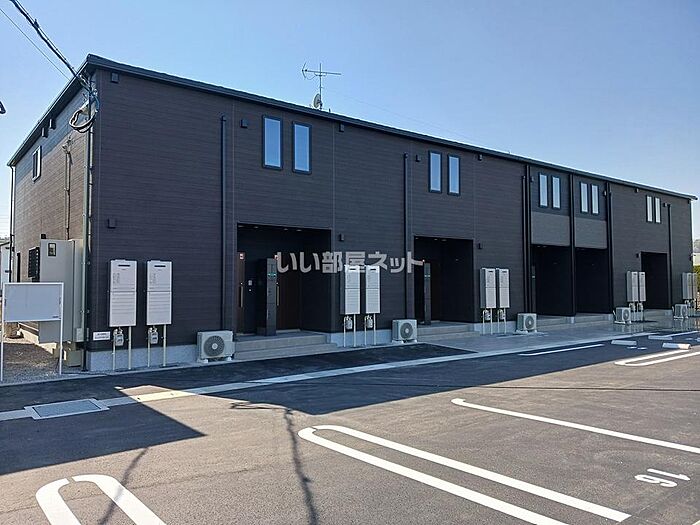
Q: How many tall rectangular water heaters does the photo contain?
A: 10